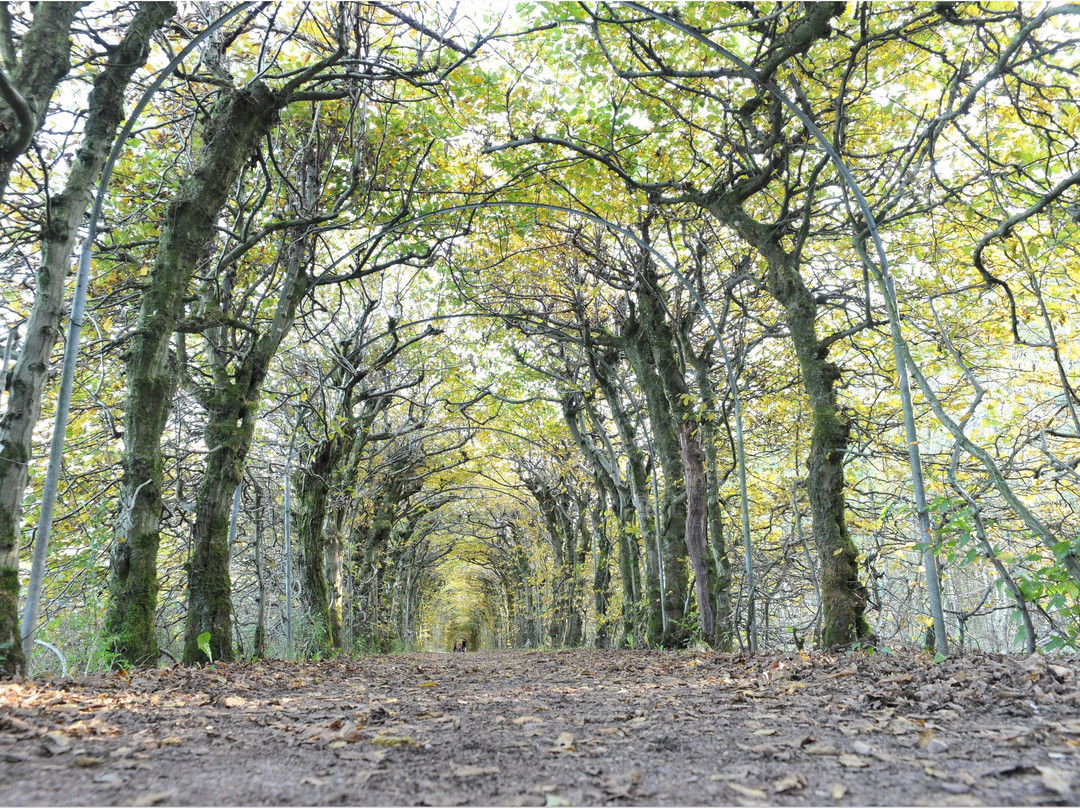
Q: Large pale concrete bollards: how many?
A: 0